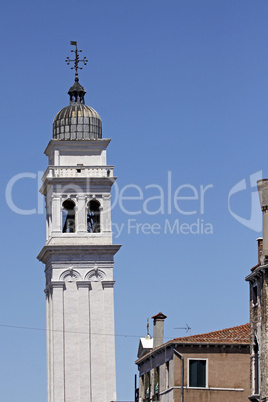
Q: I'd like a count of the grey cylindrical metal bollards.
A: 0